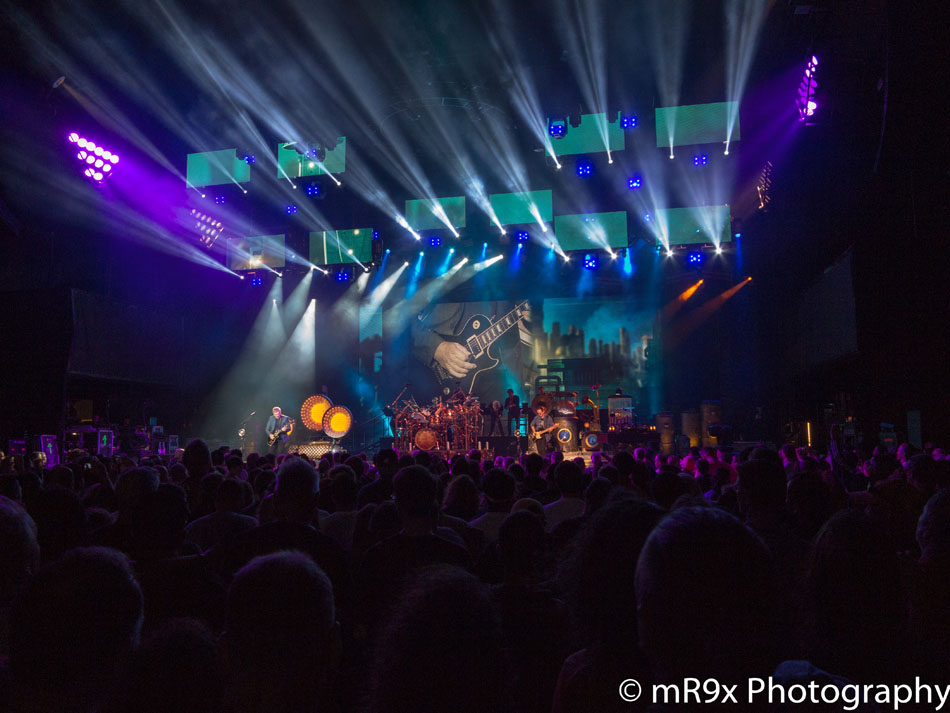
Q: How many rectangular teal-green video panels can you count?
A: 10